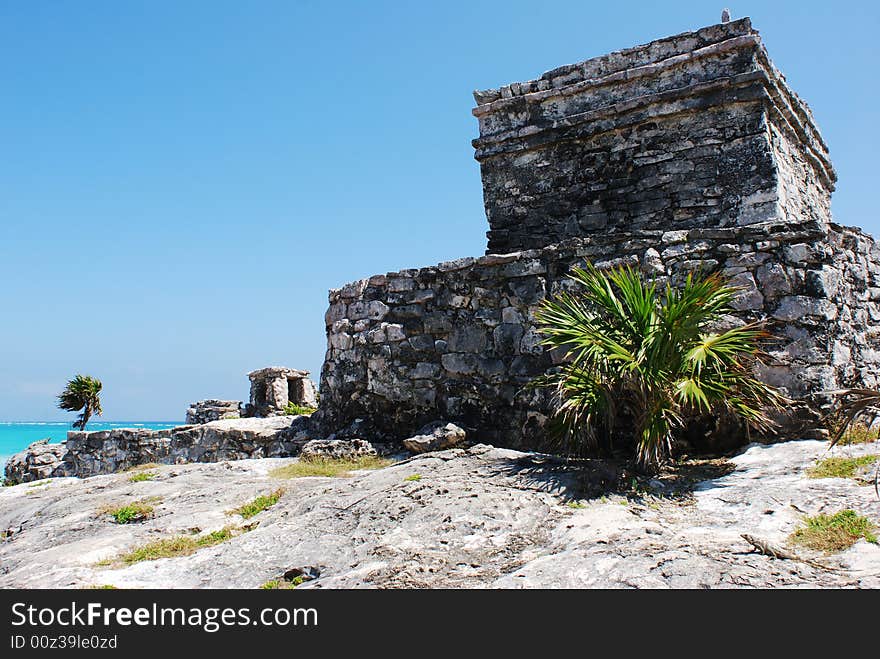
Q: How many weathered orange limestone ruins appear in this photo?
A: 0